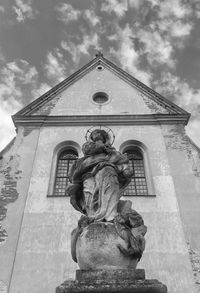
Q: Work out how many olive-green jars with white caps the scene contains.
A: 0